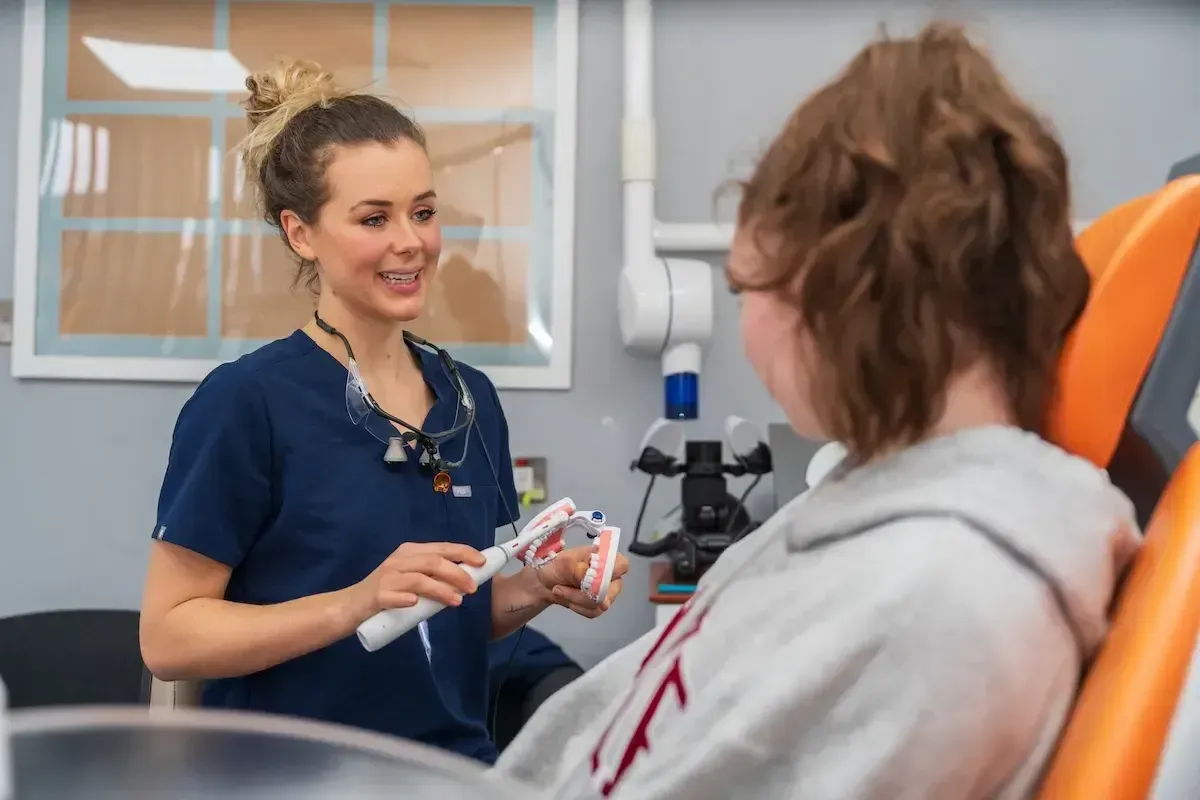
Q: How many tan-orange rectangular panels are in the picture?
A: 9